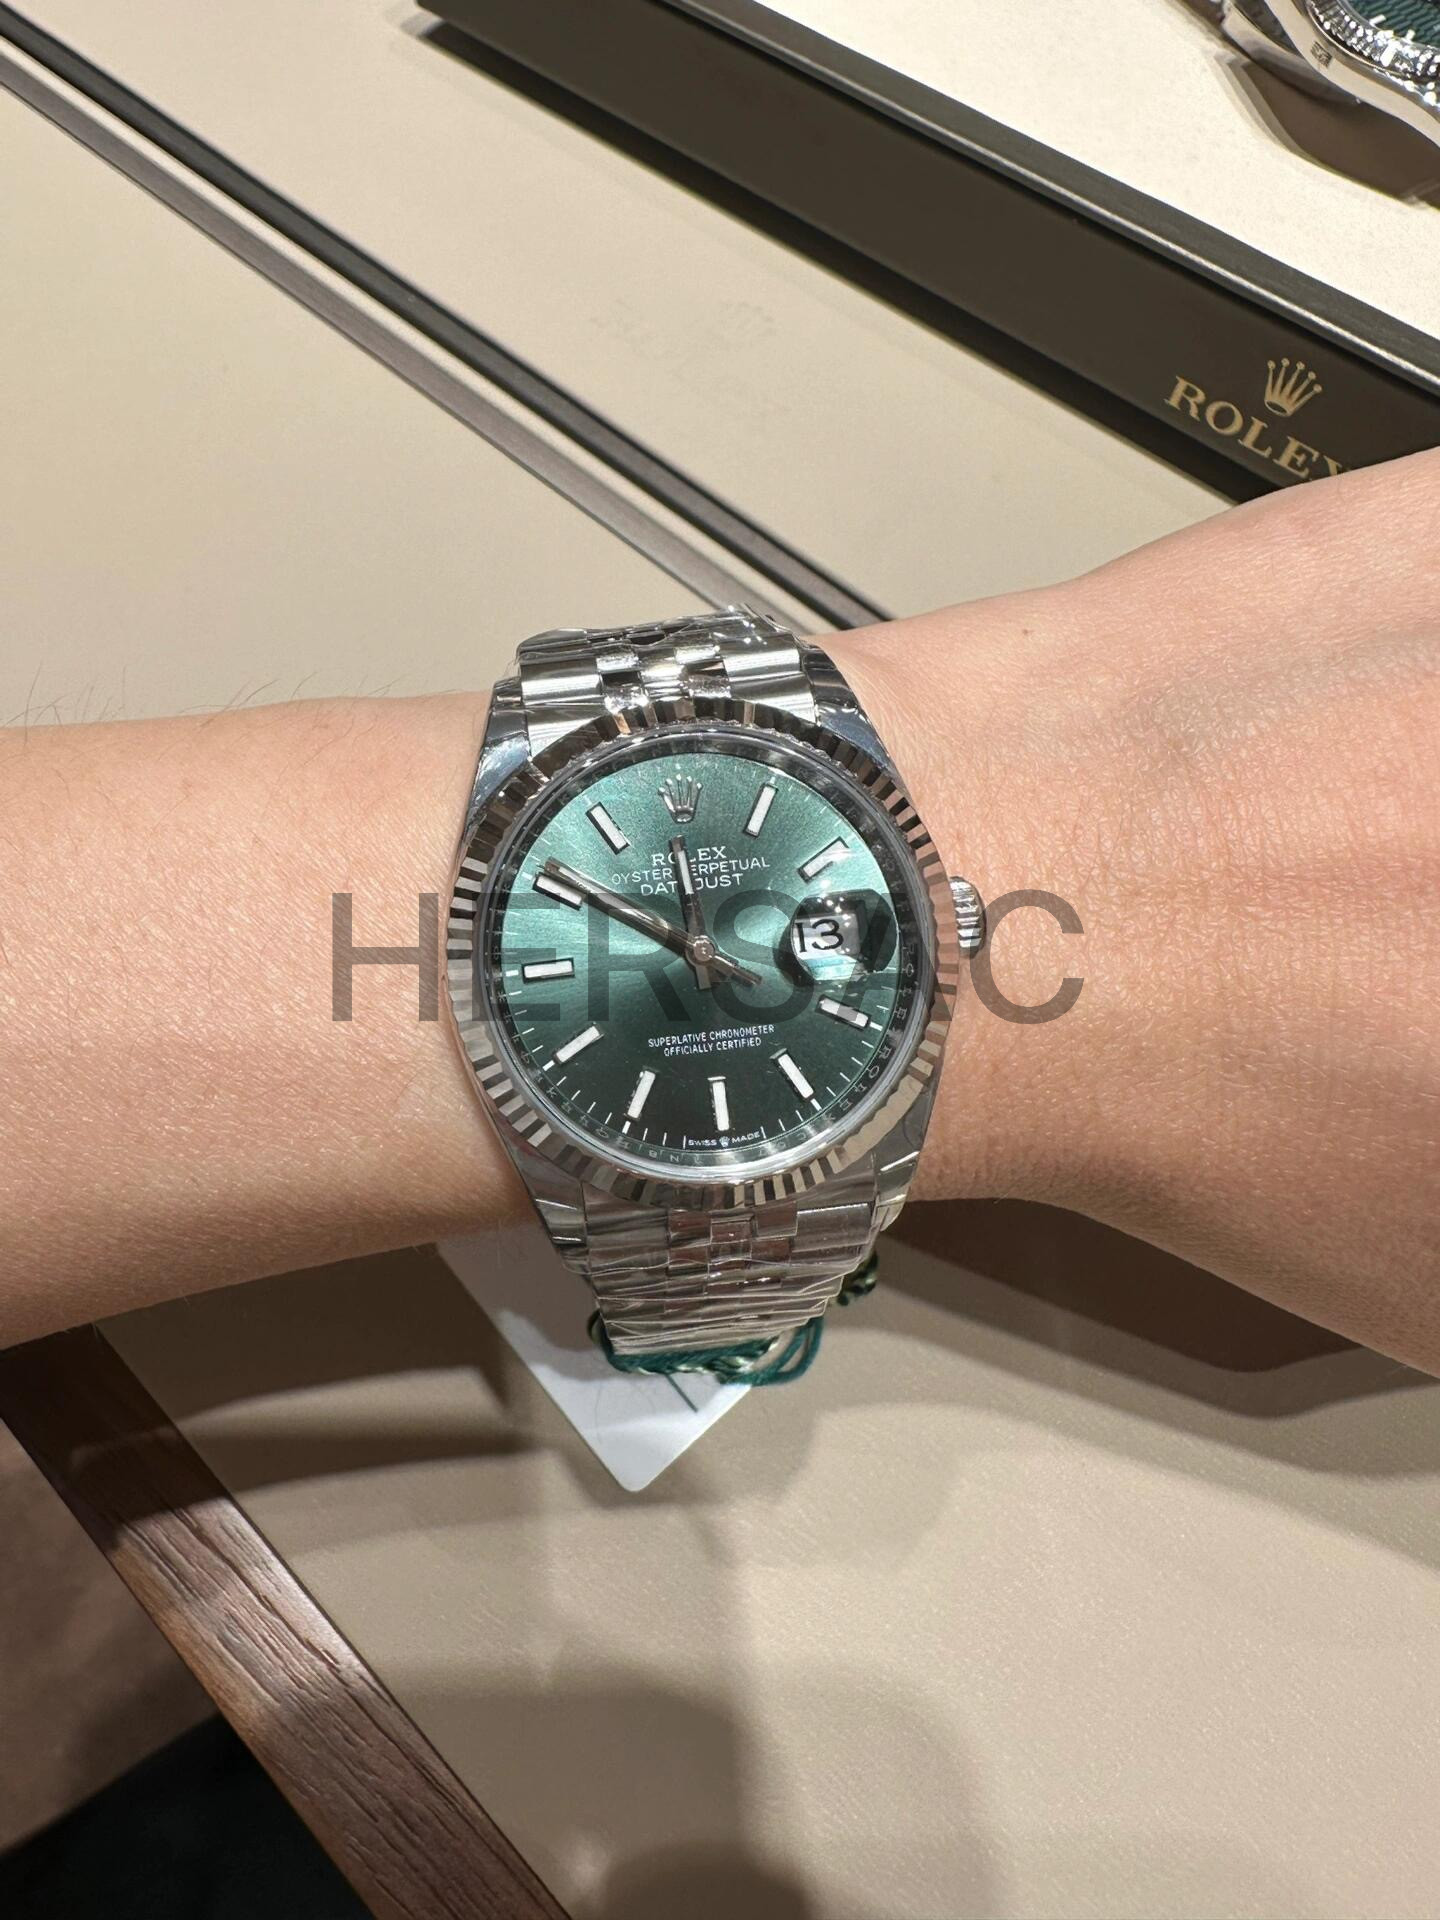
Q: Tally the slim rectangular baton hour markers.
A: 10